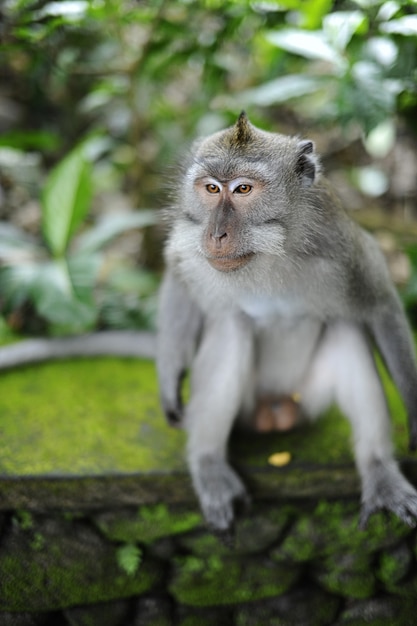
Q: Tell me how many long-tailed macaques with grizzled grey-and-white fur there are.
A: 1